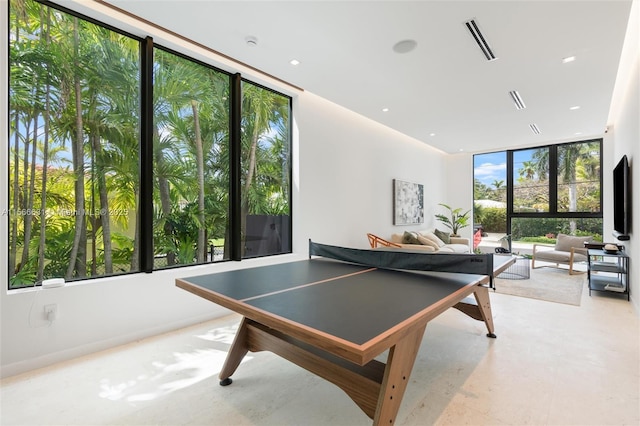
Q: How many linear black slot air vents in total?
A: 3